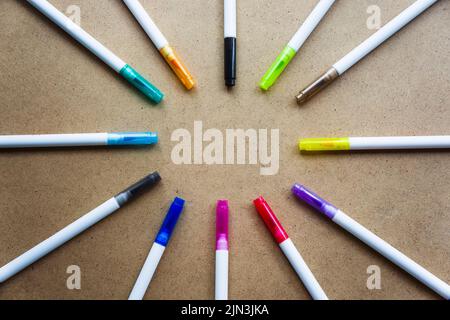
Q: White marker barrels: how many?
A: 12